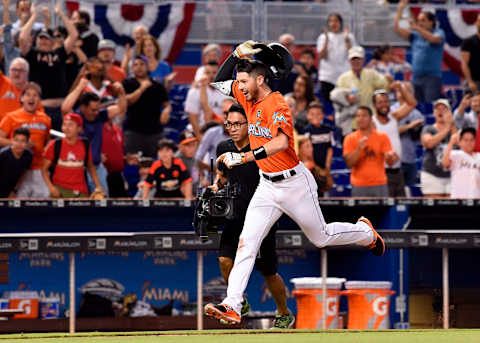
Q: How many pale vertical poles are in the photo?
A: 4